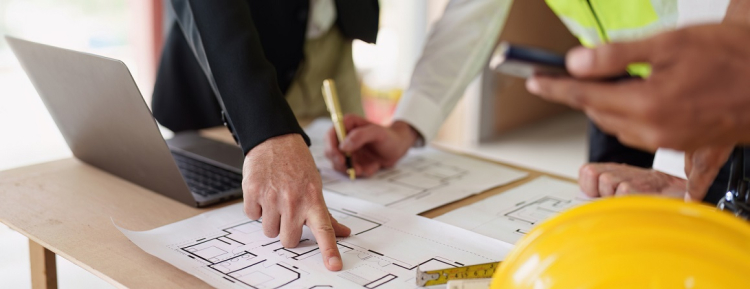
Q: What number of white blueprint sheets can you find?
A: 3